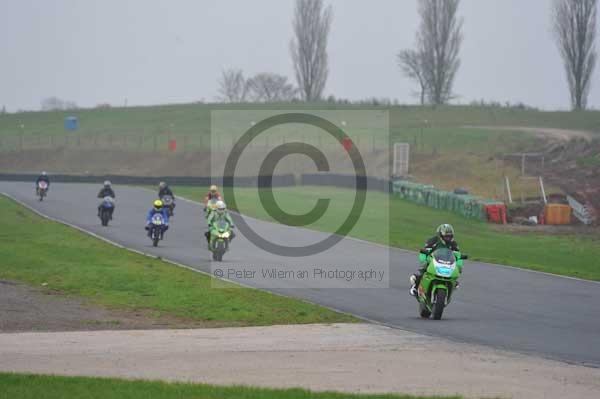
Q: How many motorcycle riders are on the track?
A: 7